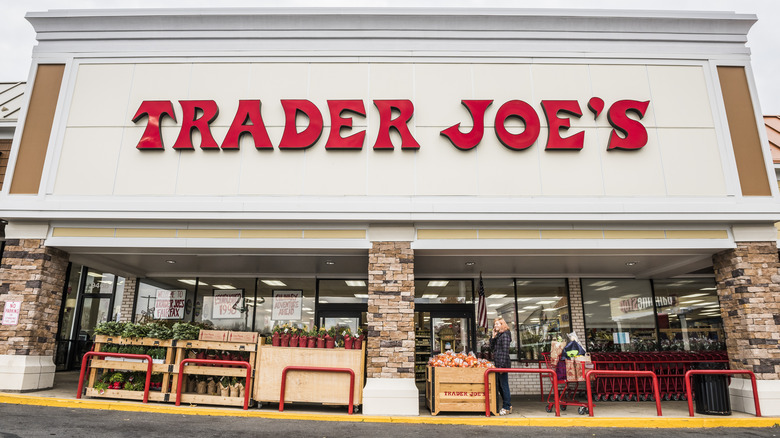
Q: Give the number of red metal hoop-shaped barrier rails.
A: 6